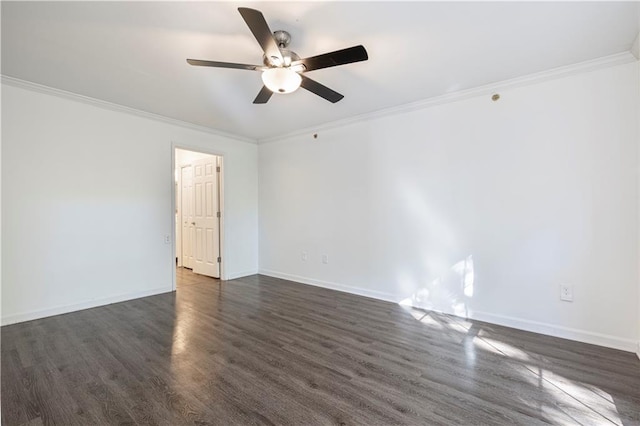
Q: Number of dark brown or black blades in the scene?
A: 5